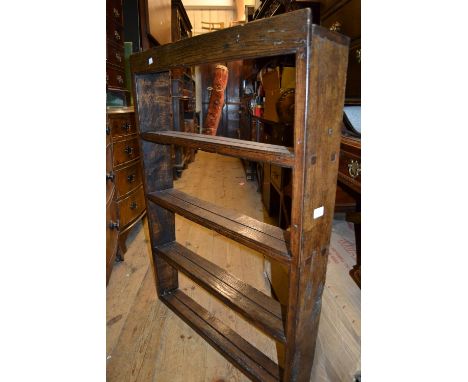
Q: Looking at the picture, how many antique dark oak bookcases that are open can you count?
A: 1